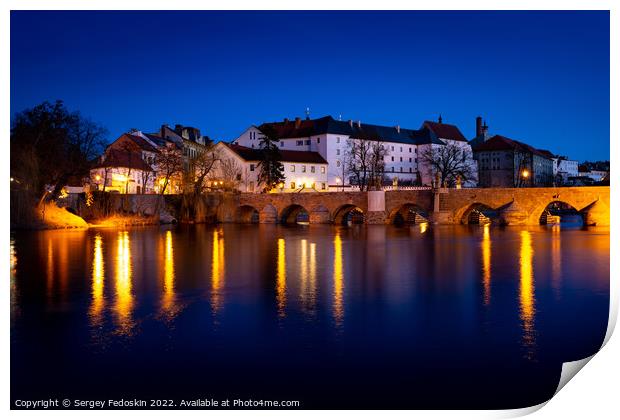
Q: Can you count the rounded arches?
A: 6